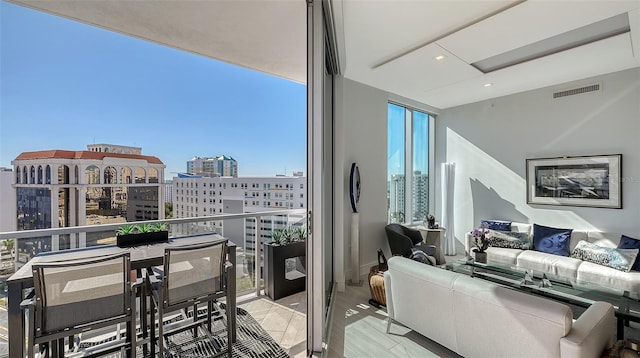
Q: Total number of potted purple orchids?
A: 1